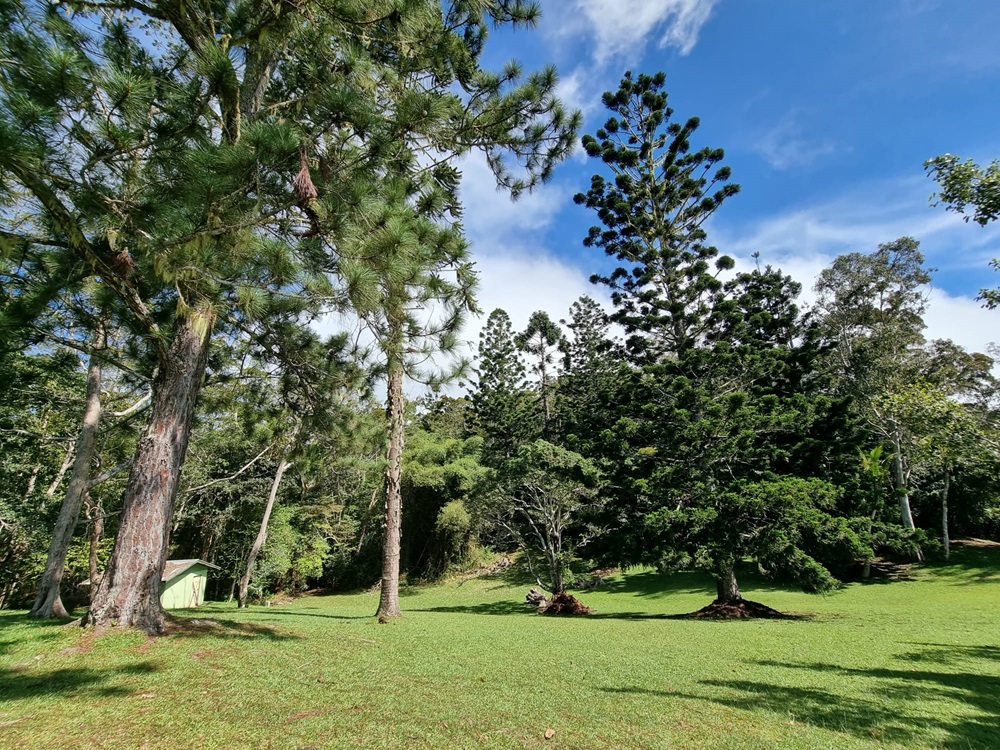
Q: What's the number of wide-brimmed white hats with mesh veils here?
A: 0